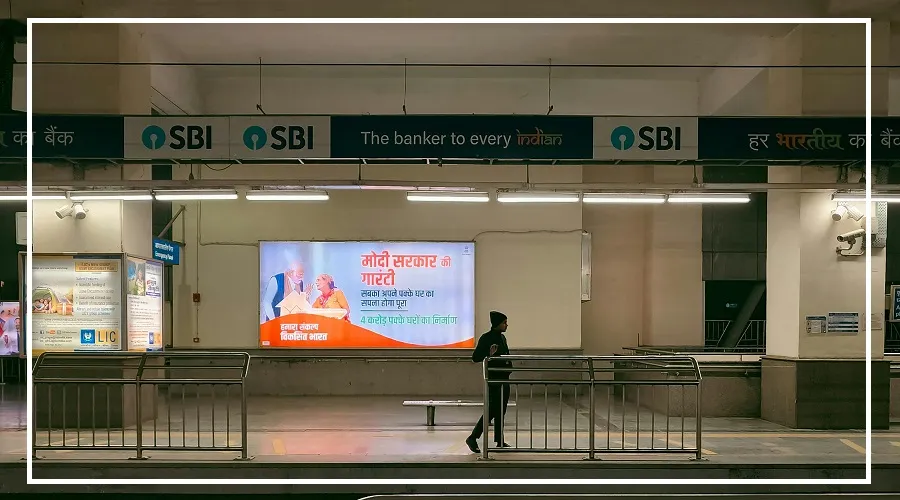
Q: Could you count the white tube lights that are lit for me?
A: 9